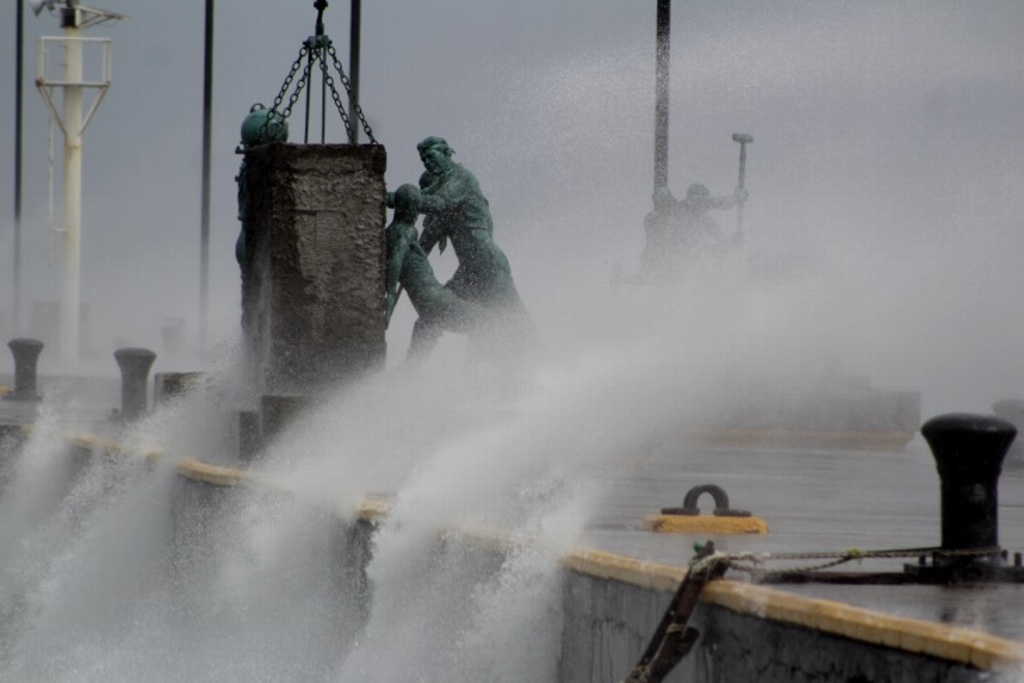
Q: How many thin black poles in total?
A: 4